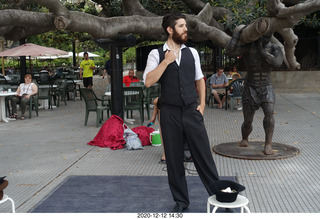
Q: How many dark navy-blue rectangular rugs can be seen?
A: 1